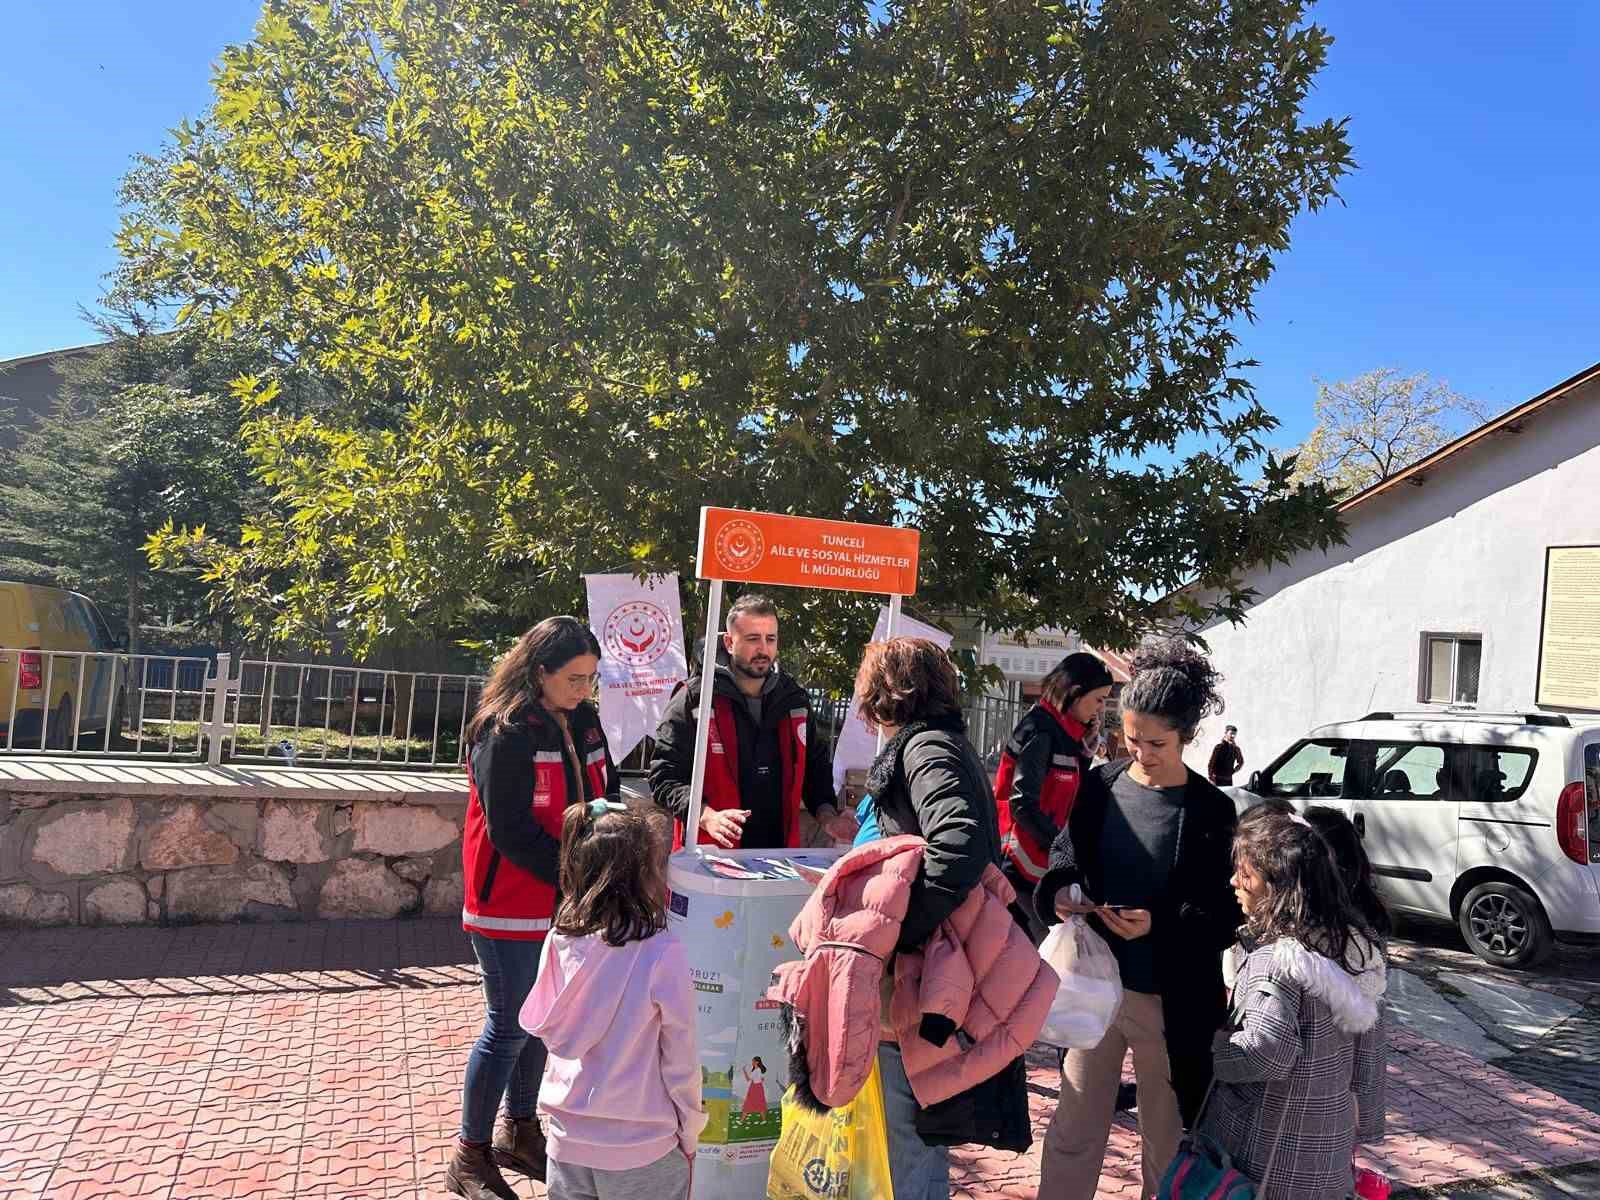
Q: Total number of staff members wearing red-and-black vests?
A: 3